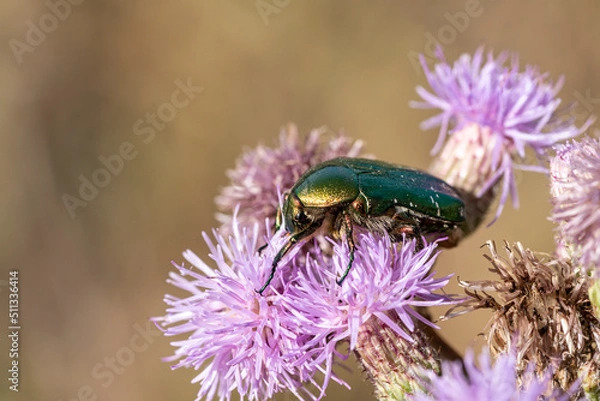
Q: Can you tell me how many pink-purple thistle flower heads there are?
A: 6